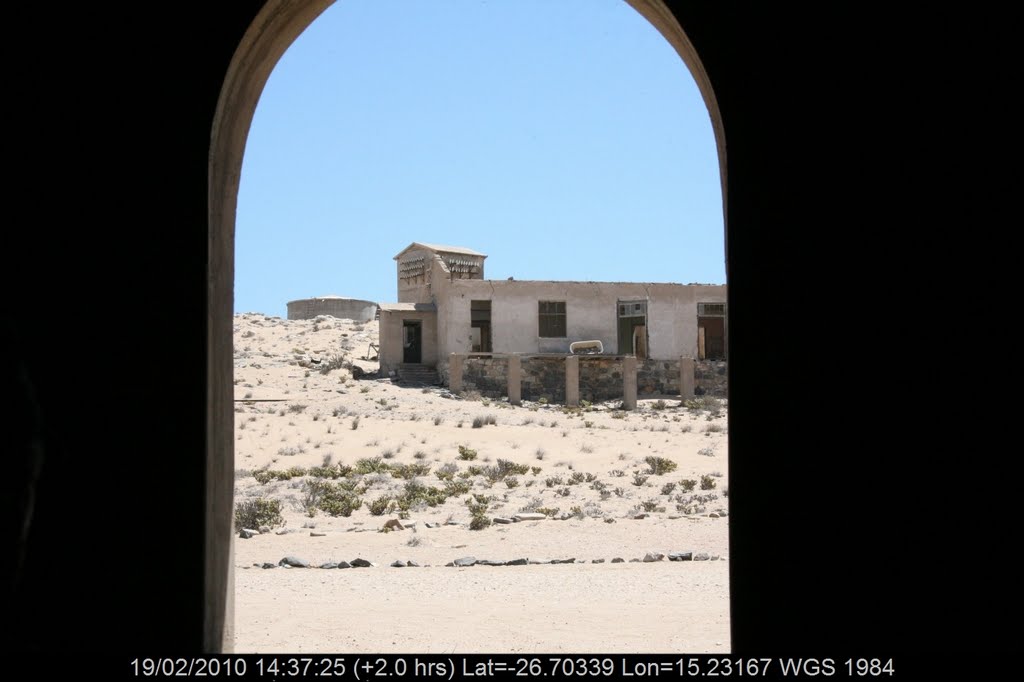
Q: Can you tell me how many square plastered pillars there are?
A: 5